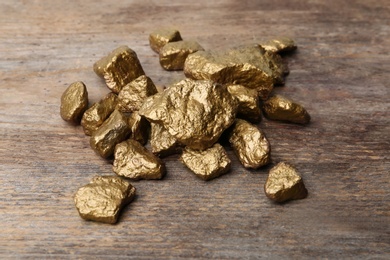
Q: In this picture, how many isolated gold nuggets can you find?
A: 2